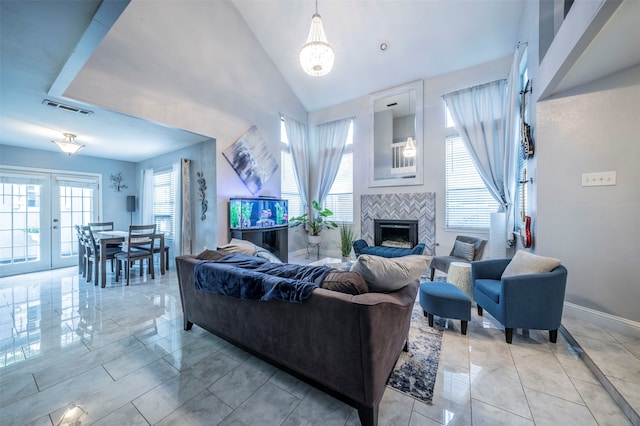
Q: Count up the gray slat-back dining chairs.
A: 4